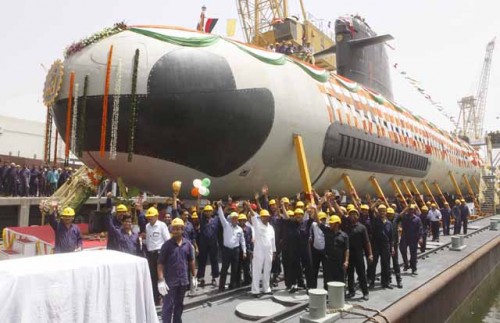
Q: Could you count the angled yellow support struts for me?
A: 11